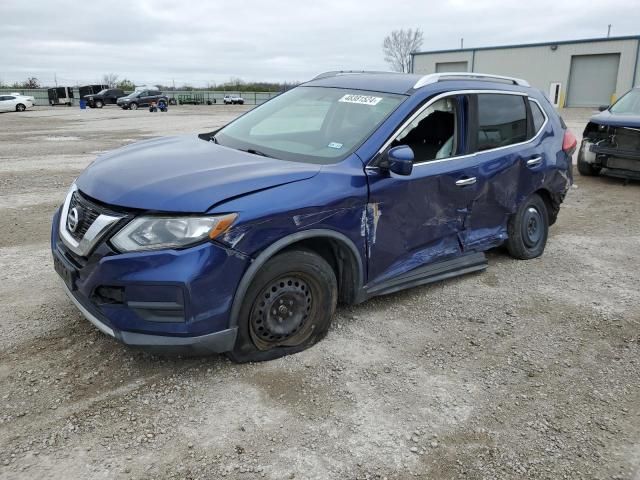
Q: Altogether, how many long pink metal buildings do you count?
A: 0